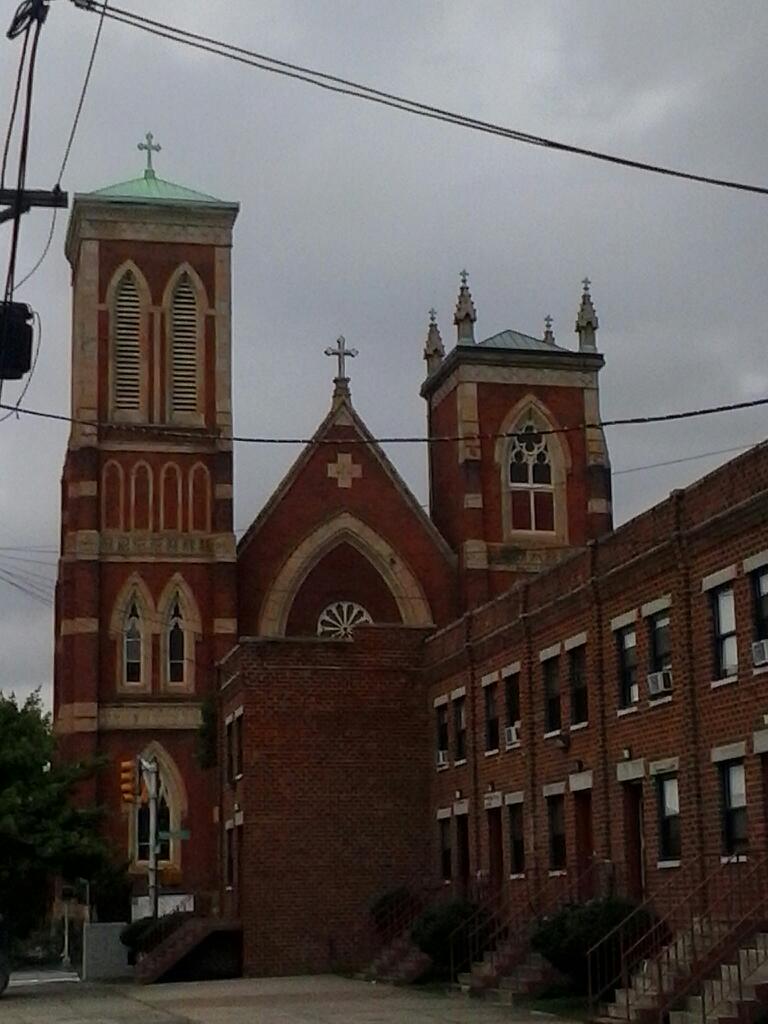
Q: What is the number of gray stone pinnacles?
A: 4